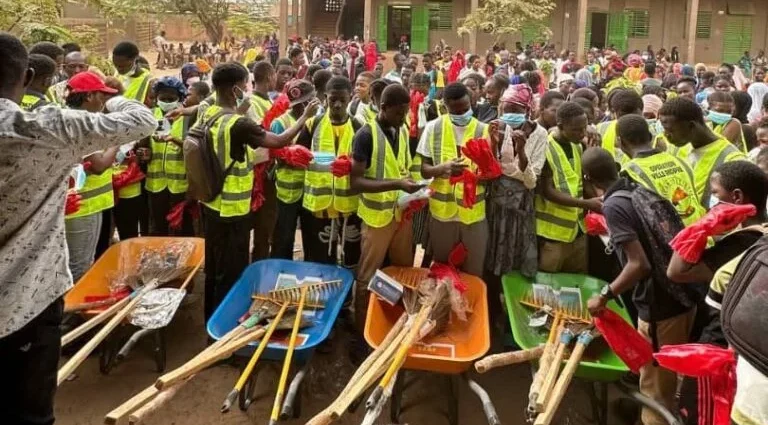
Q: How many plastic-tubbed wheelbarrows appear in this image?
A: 4